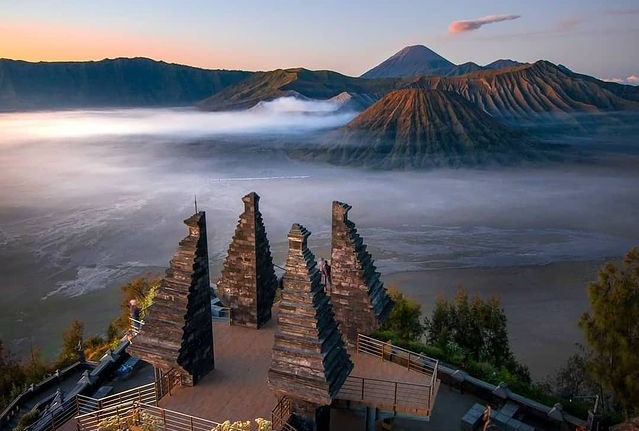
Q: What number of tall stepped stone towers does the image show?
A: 4